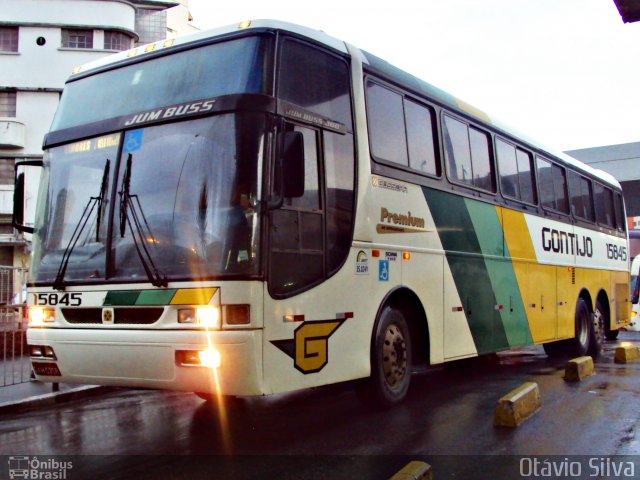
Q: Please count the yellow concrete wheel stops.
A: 4